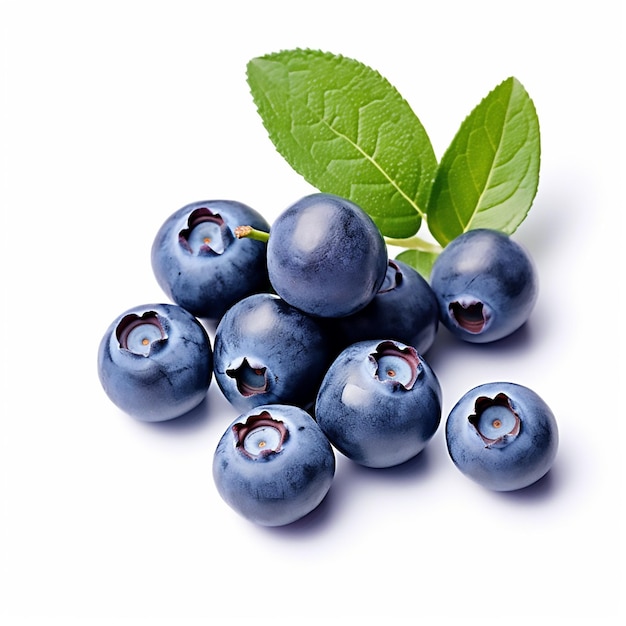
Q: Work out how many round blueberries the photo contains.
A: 9